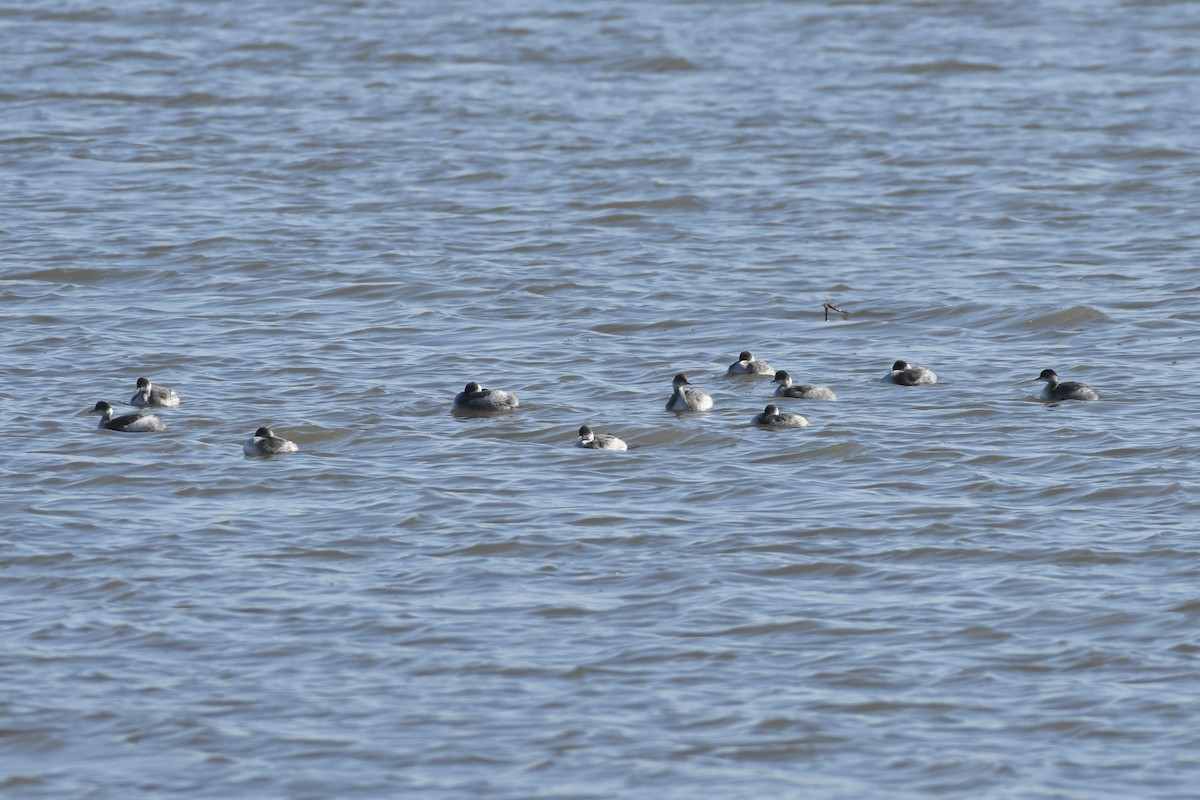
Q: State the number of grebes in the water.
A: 11